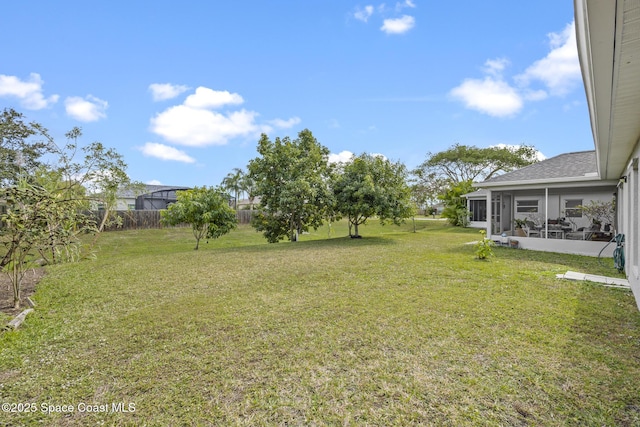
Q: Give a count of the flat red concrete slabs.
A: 0